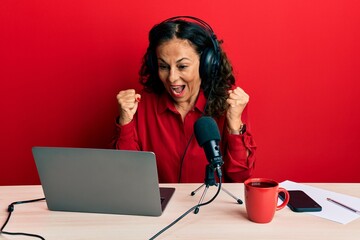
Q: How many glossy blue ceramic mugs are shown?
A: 0